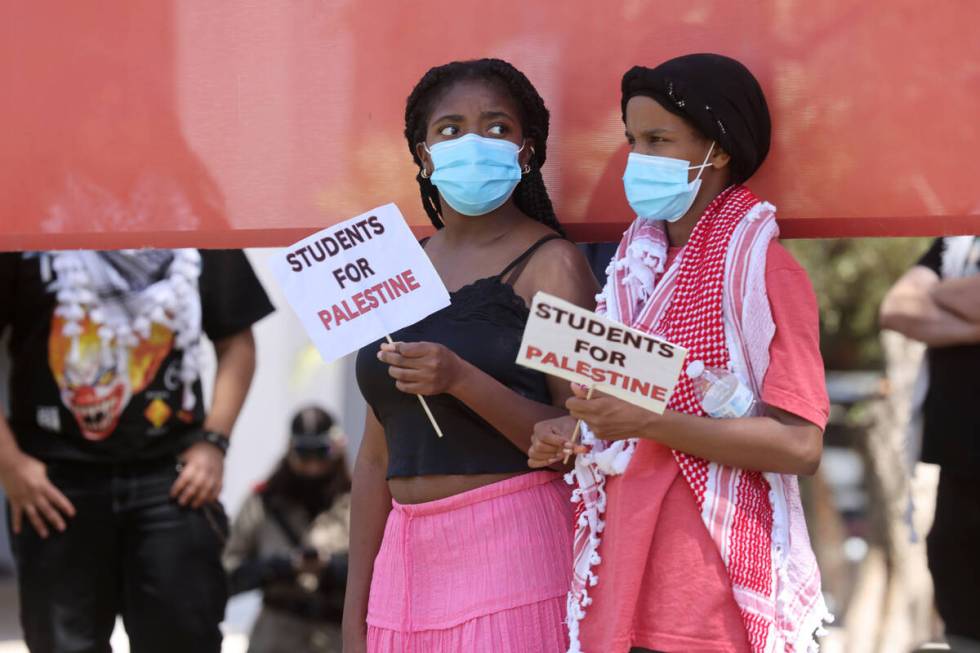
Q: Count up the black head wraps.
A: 1